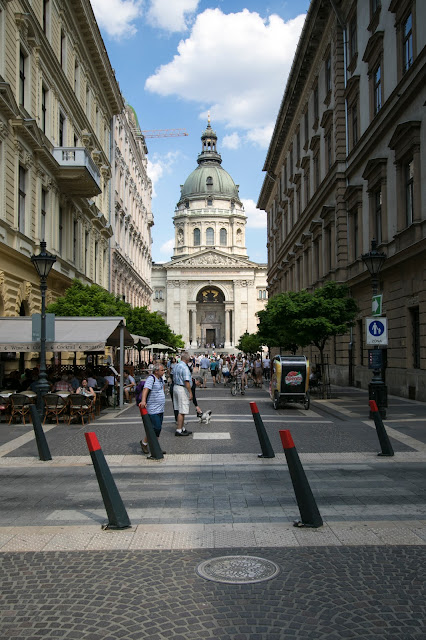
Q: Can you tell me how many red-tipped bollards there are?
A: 5